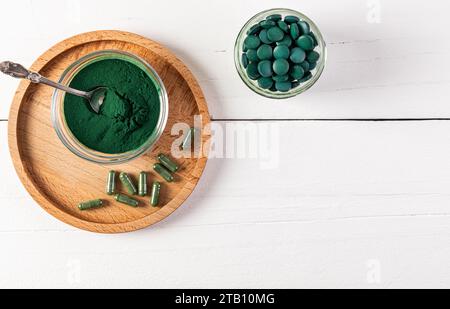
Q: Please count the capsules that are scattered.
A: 9